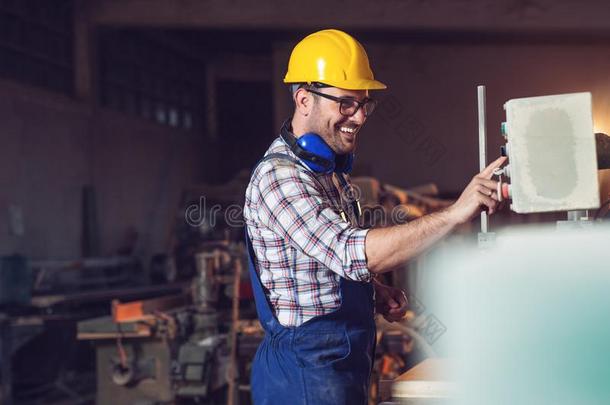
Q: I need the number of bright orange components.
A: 1